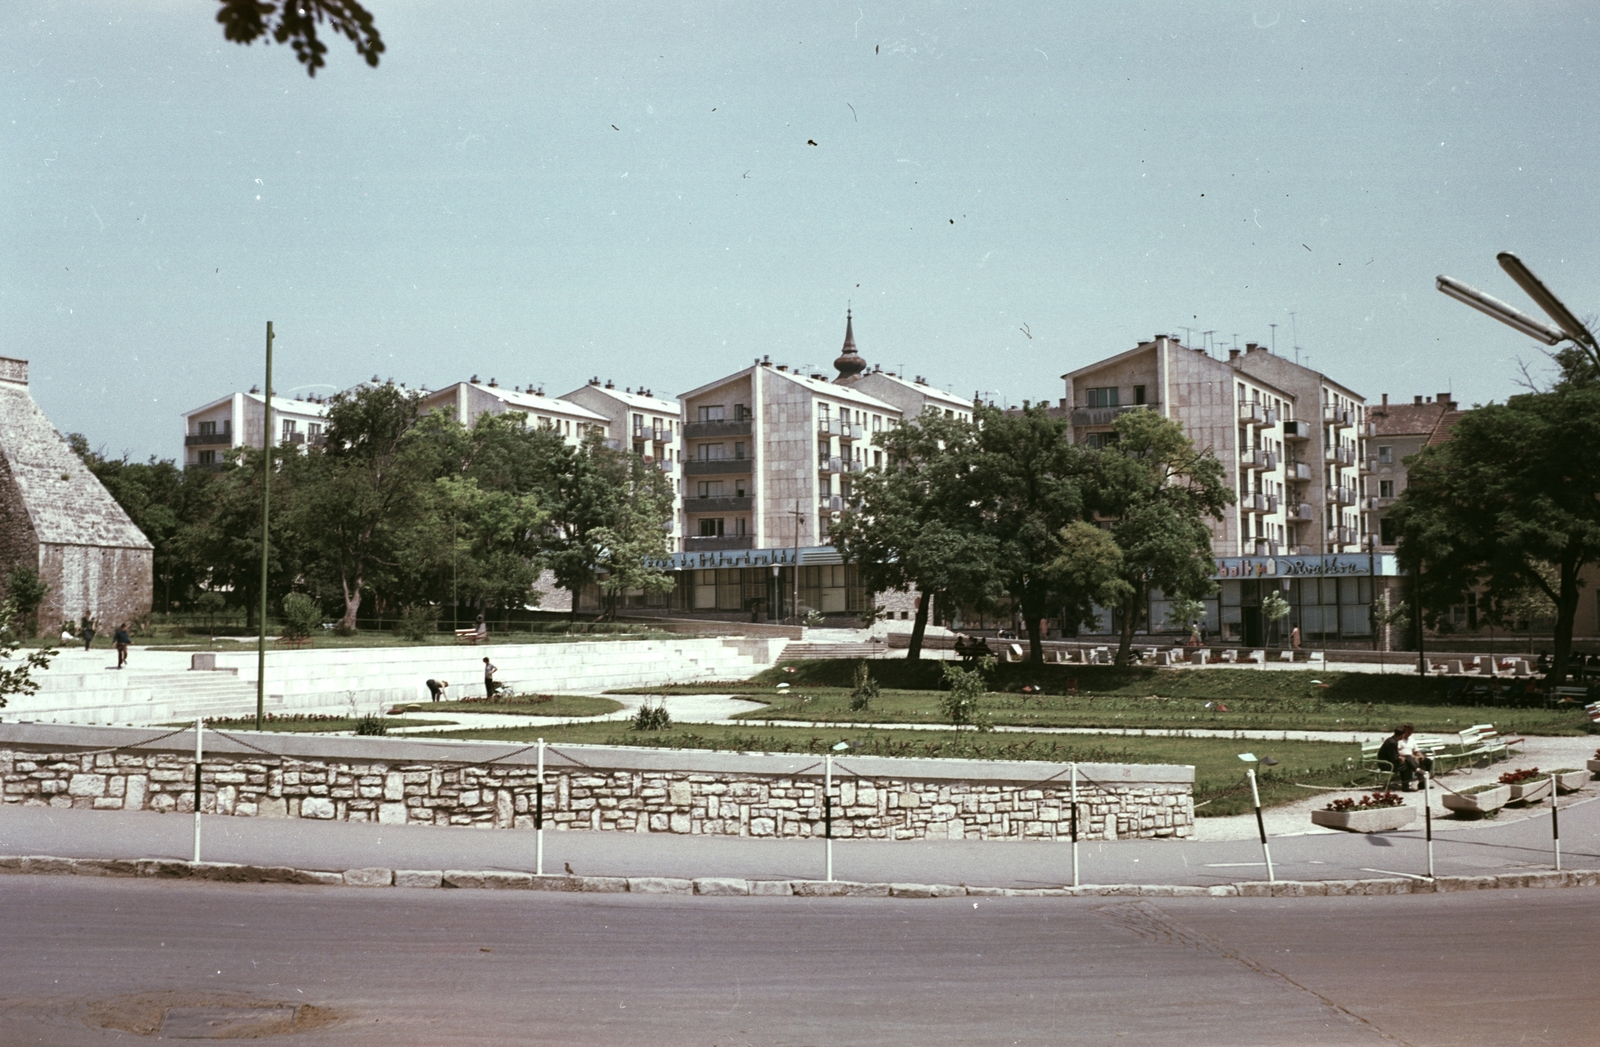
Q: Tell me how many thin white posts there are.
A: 7